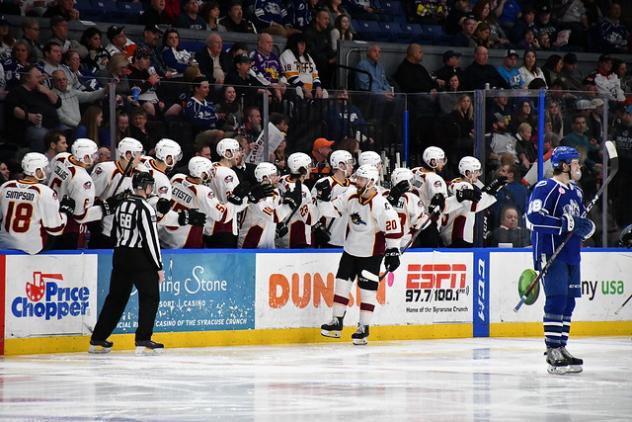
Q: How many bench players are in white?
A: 13